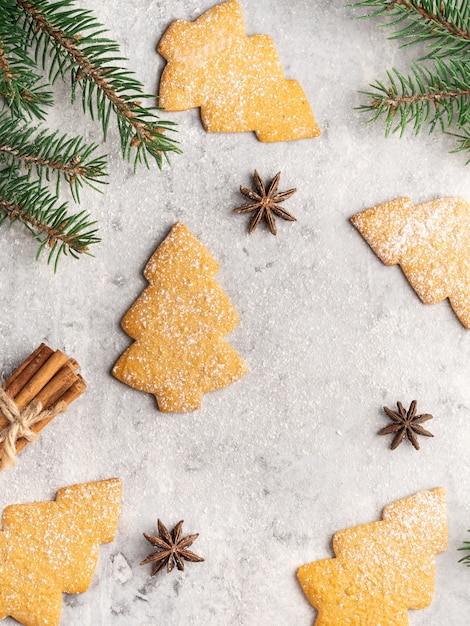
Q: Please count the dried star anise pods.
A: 3